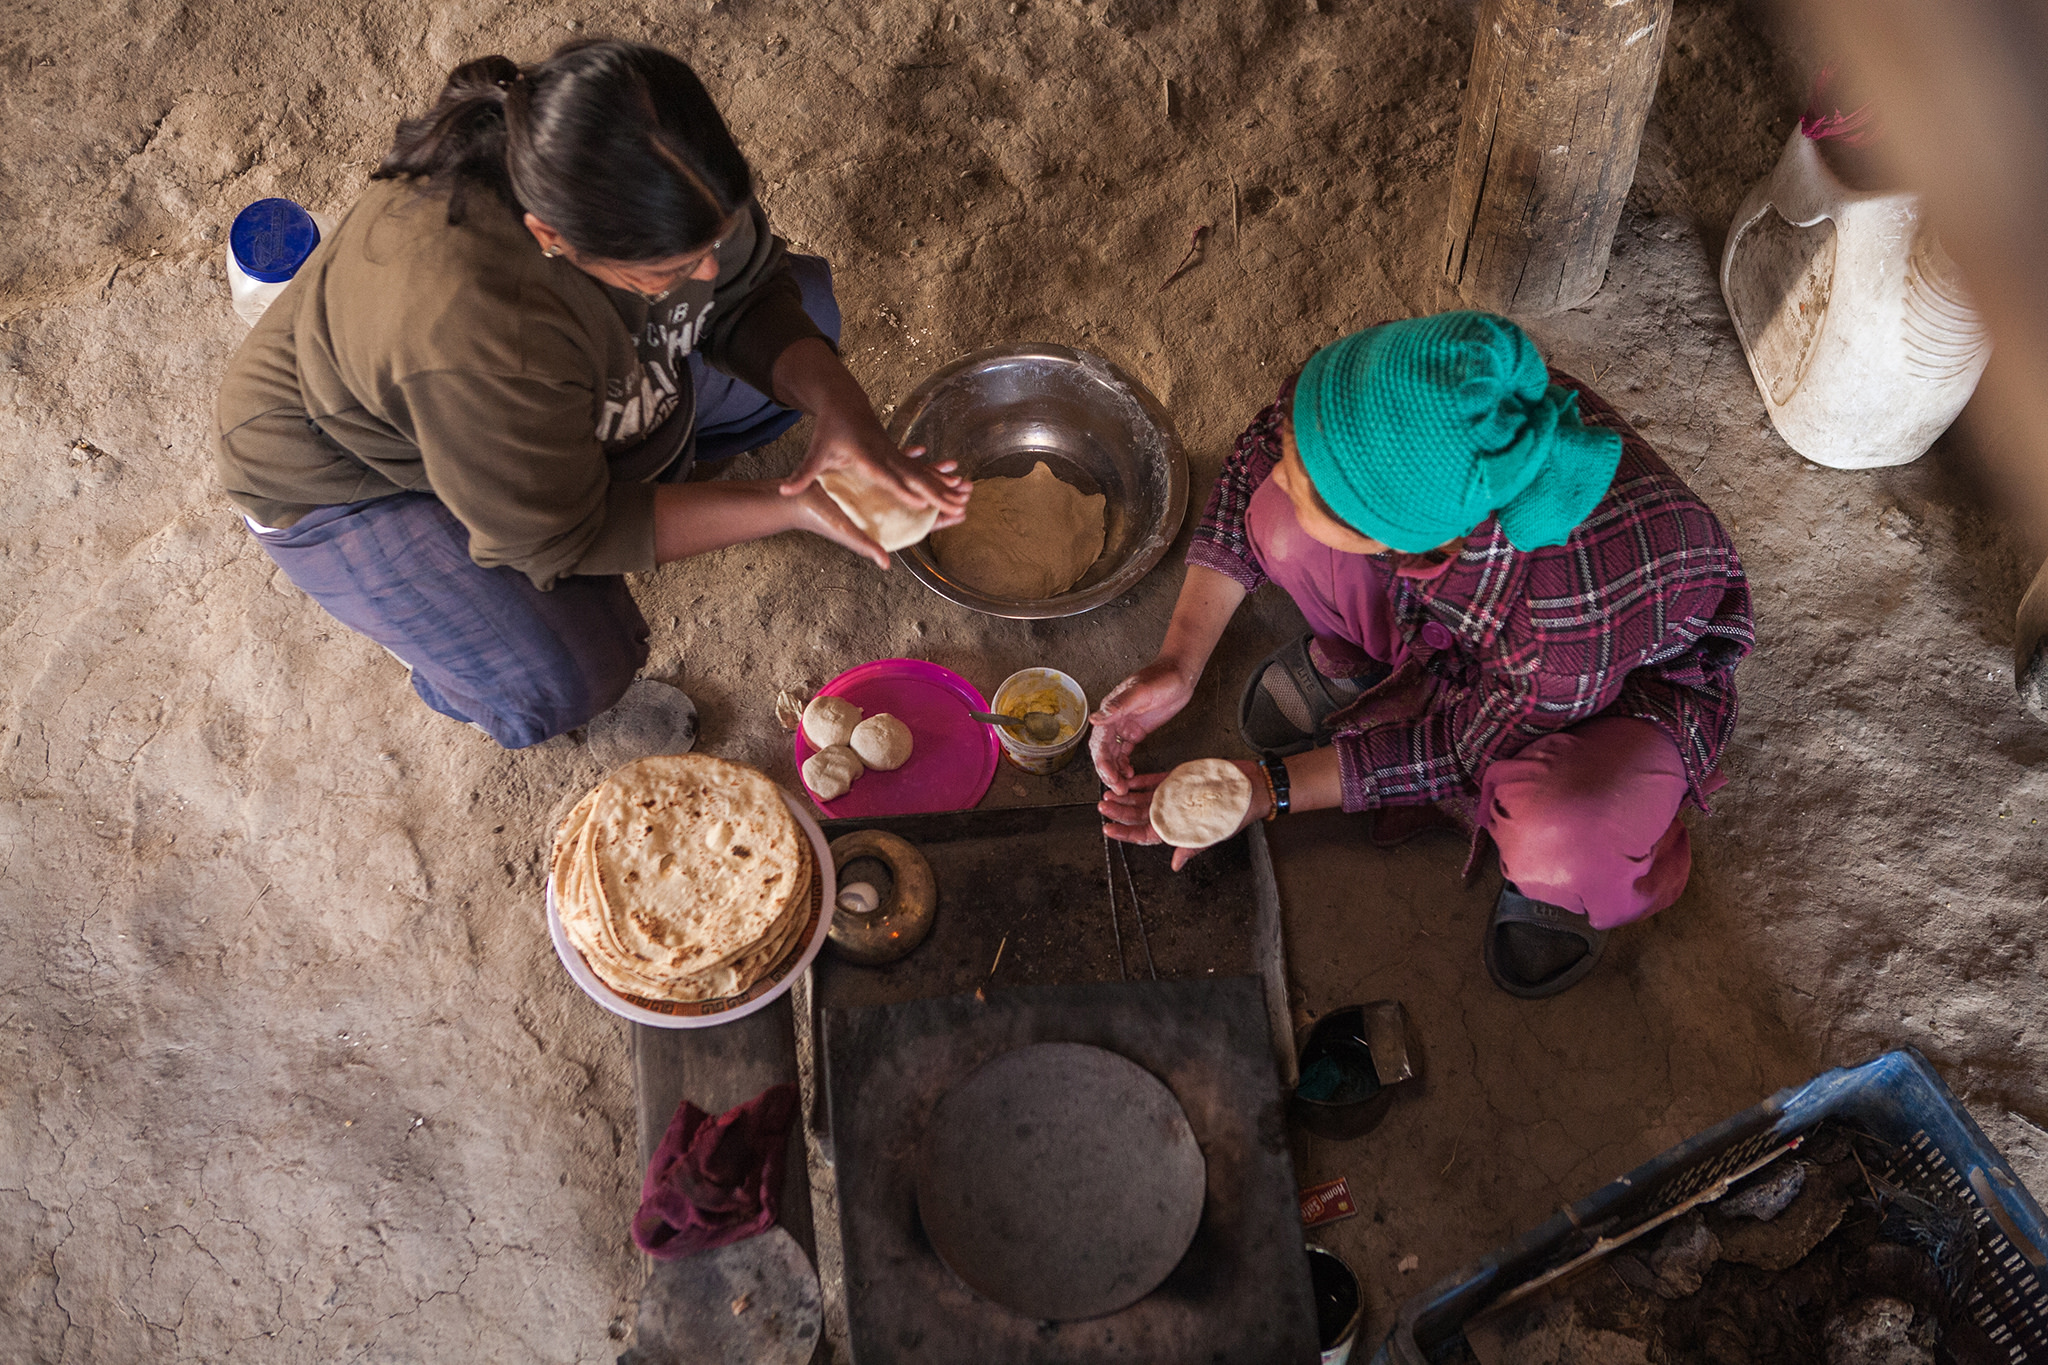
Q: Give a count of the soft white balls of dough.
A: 3